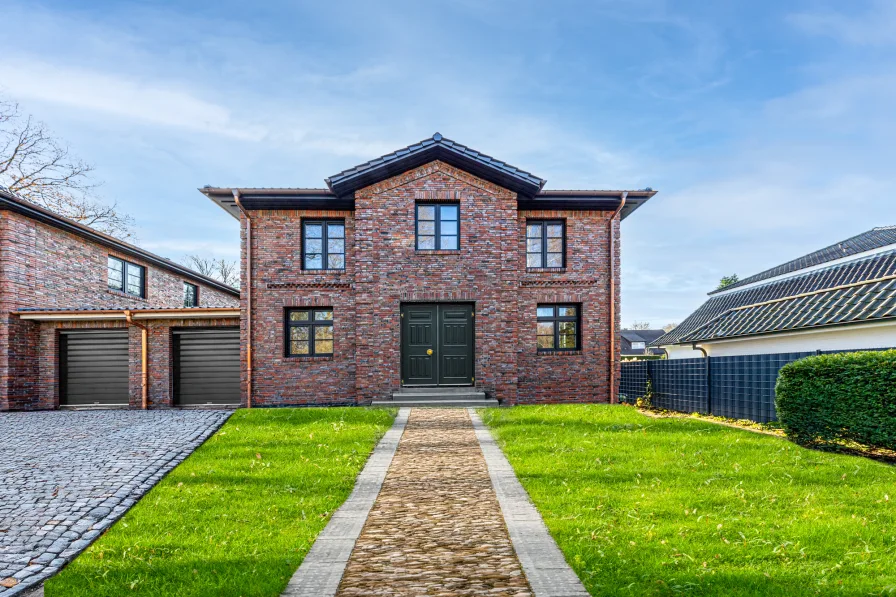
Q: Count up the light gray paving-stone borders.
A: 2